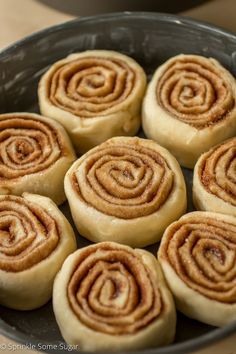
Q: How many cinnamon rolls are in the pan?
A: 8